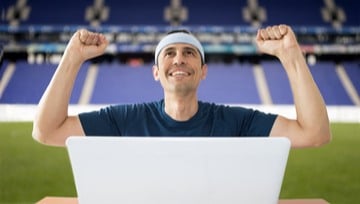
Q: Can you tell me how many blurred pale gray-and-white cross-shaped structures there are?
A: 5